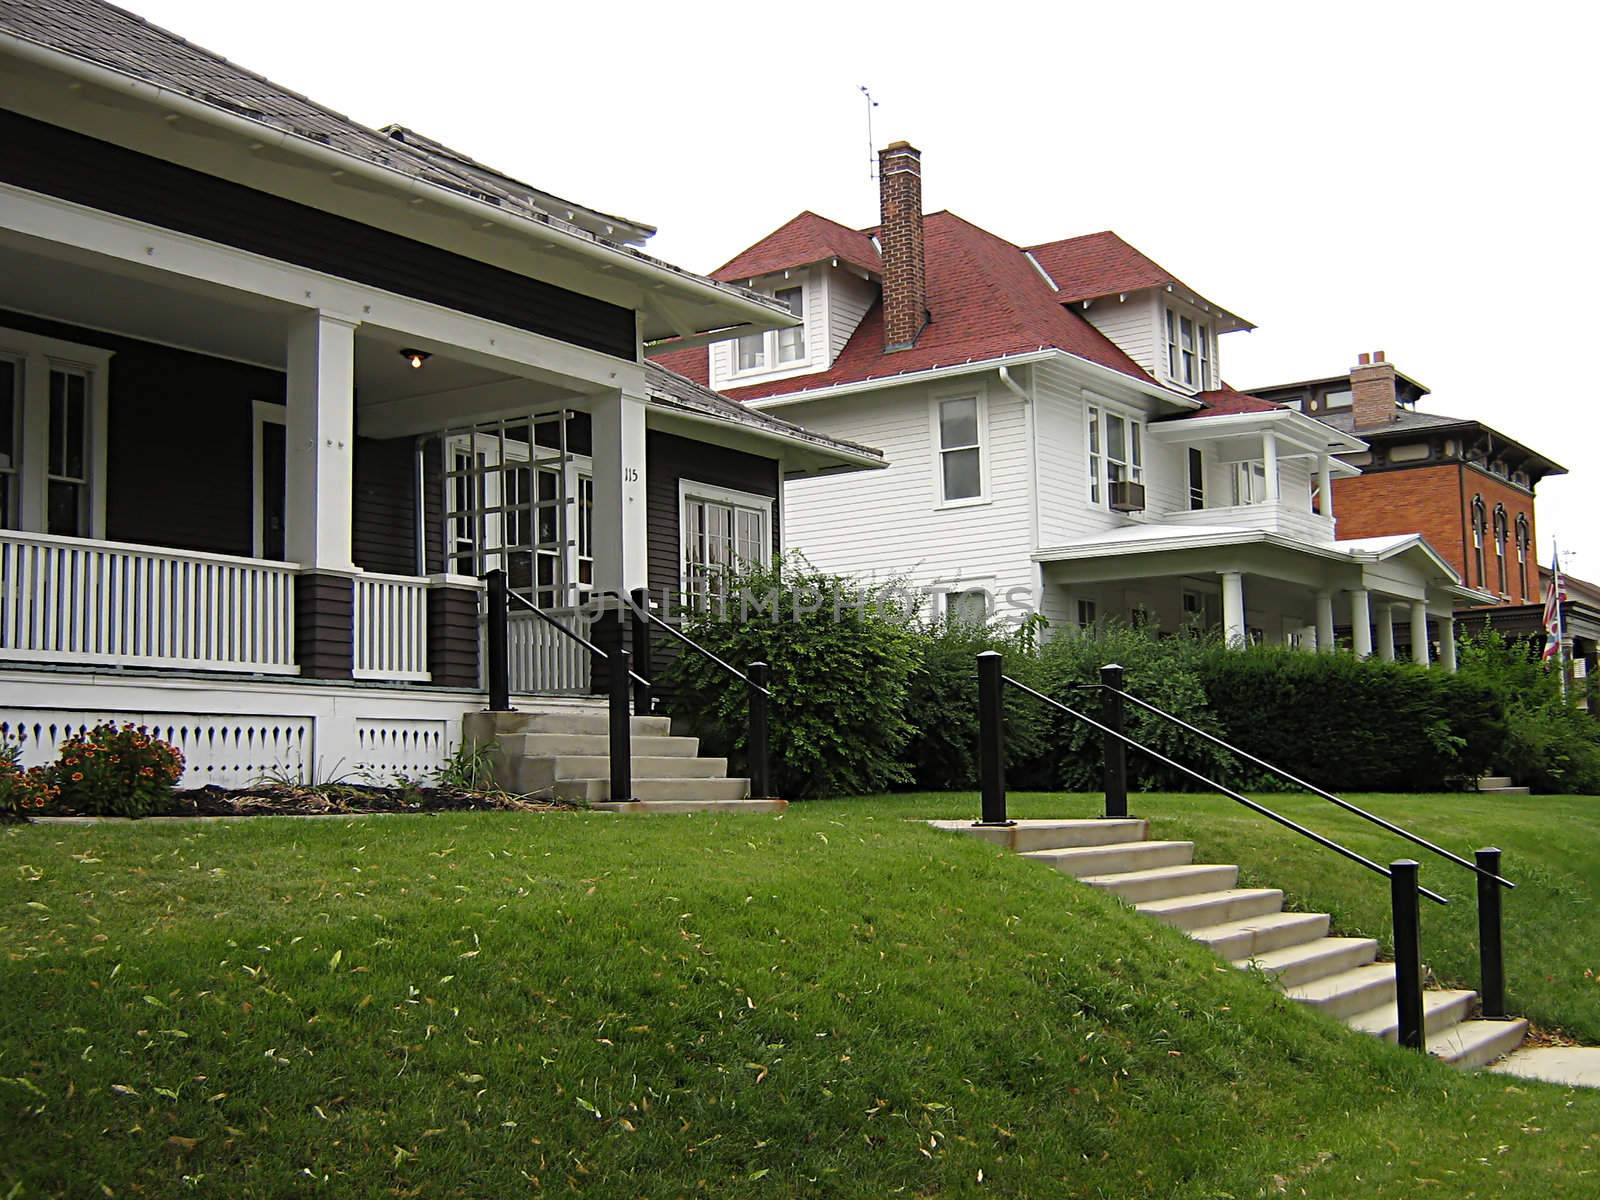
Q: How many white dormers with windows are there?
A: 2